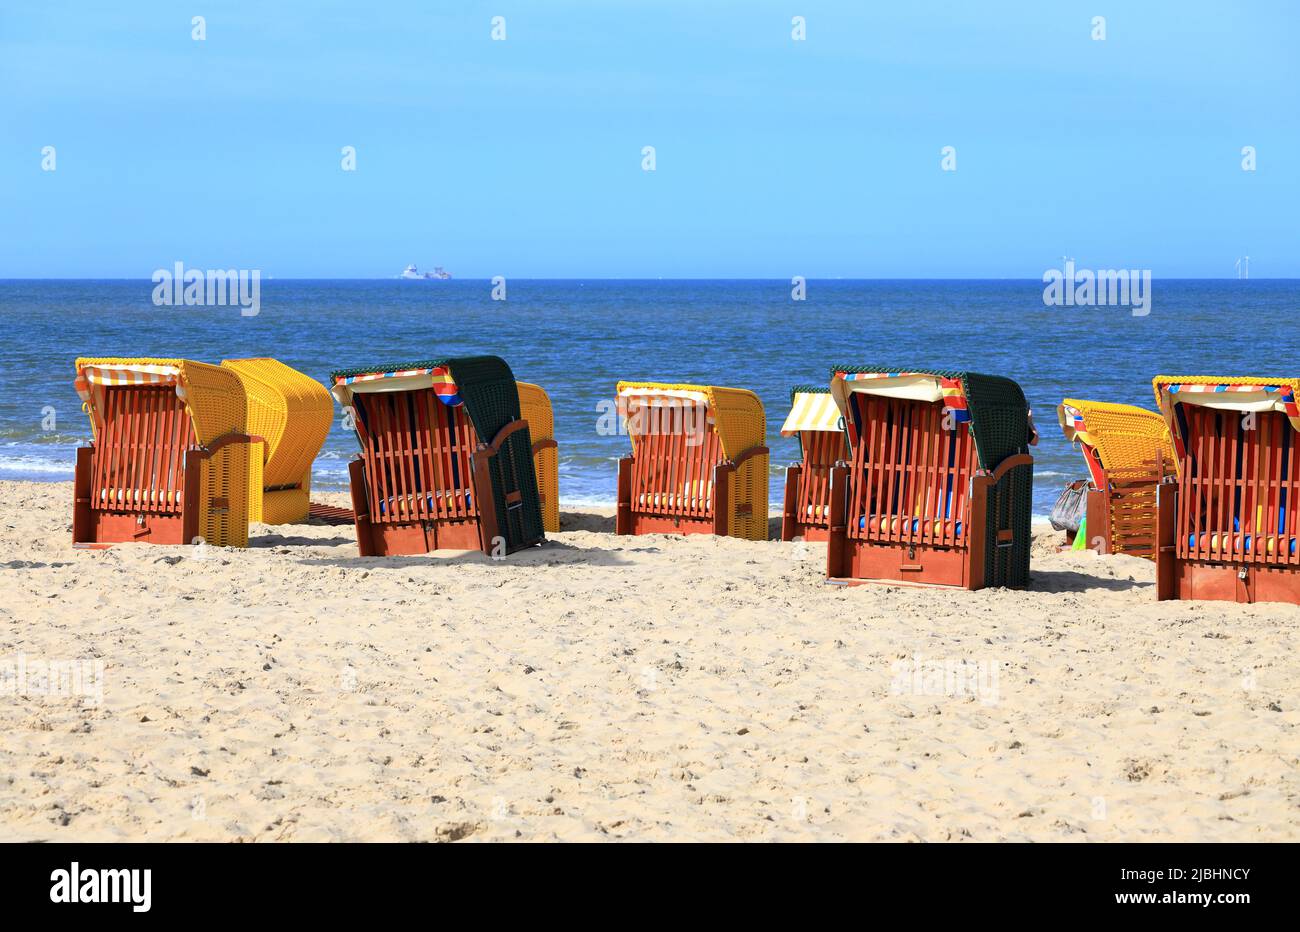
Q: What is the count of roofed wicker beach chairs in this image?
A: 9